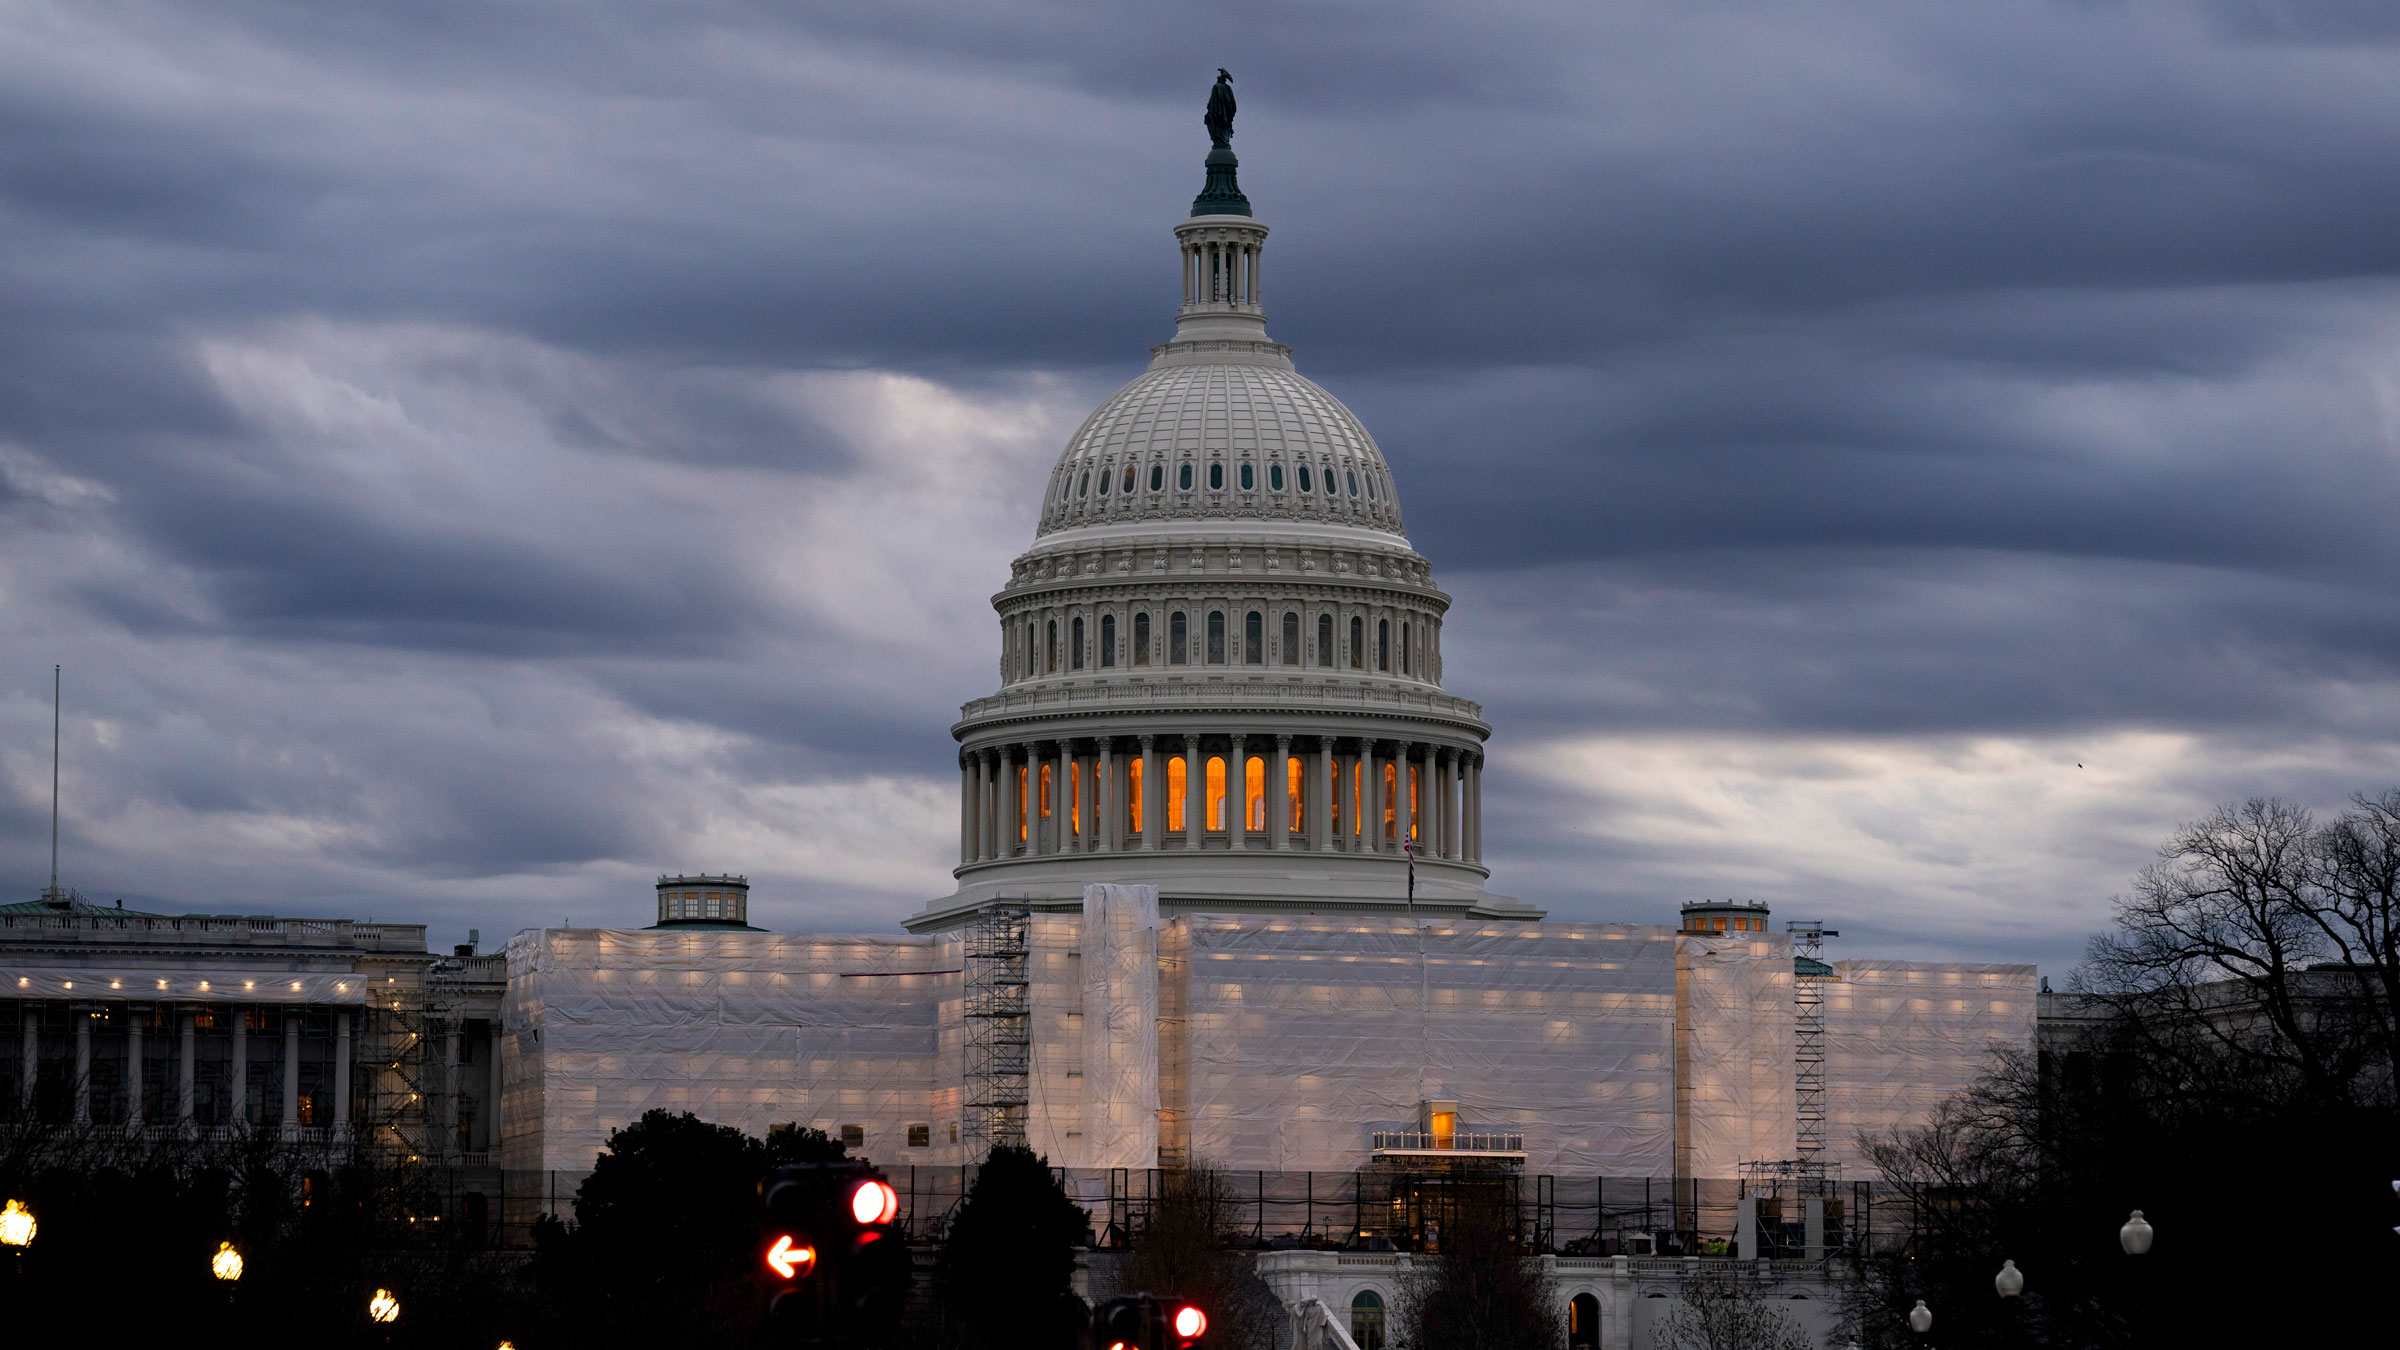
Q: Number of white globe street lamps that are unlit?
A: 3